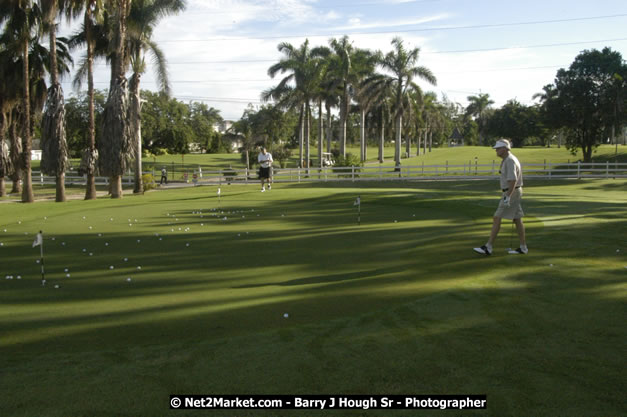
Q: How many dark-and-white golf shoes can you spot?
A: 2